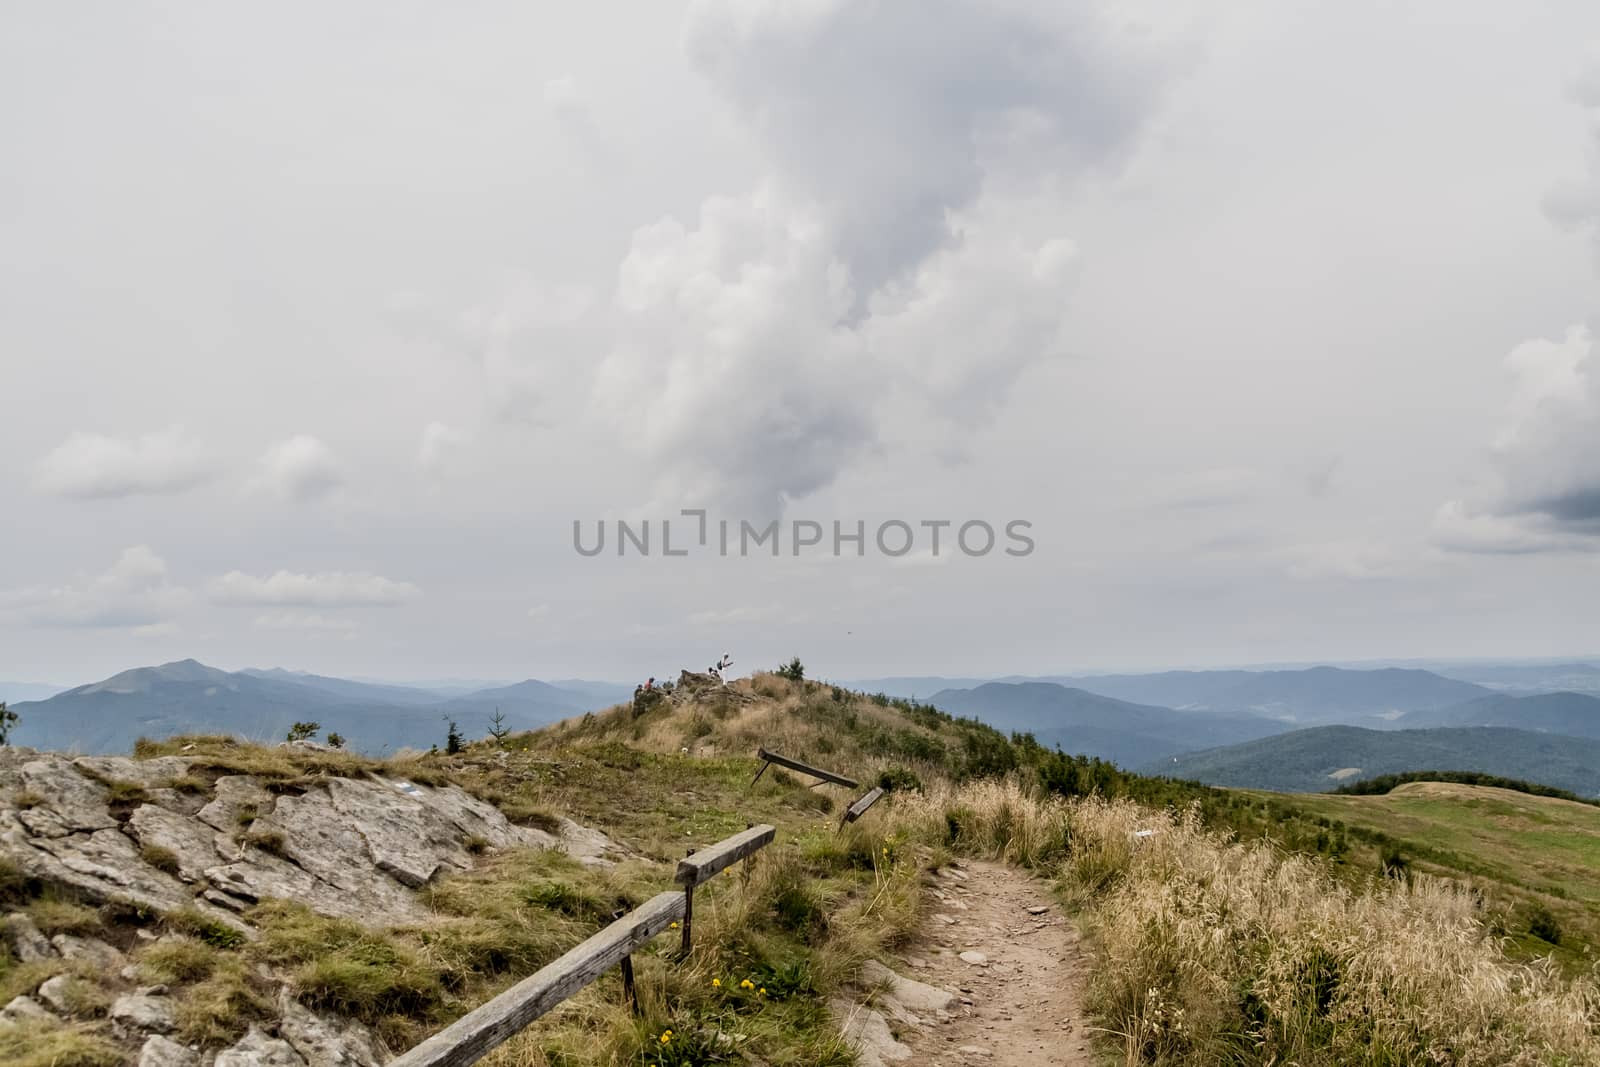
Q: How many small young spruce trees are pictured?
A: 2